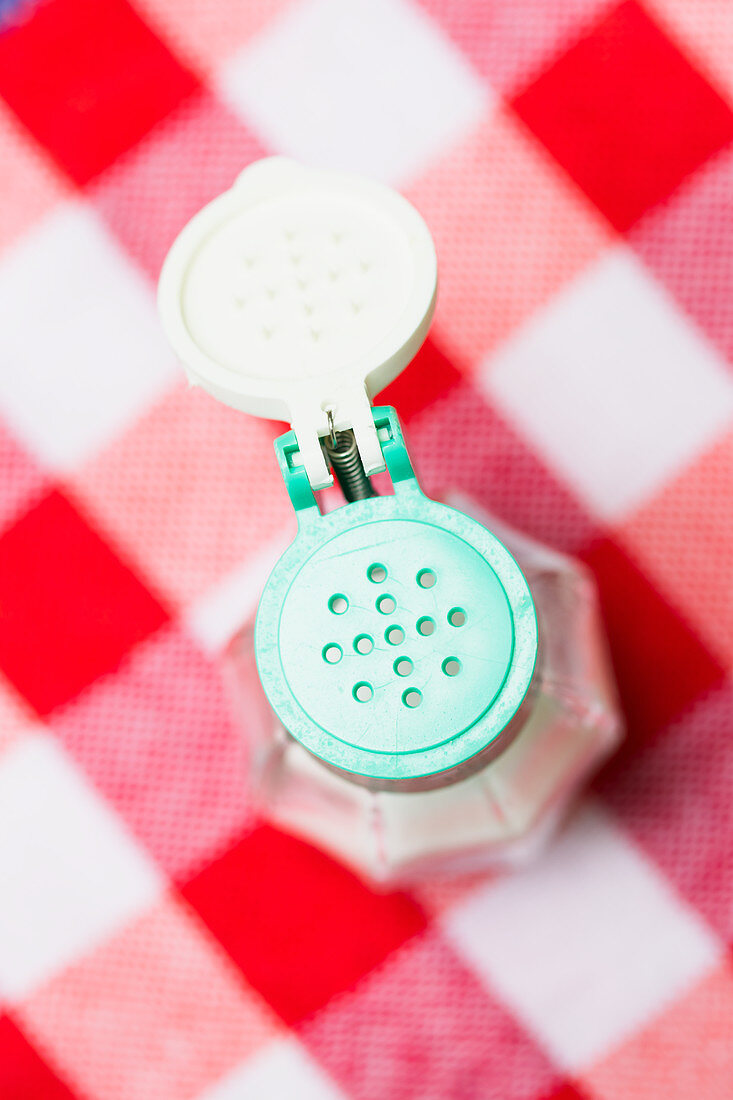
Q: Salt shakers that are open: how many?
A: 1